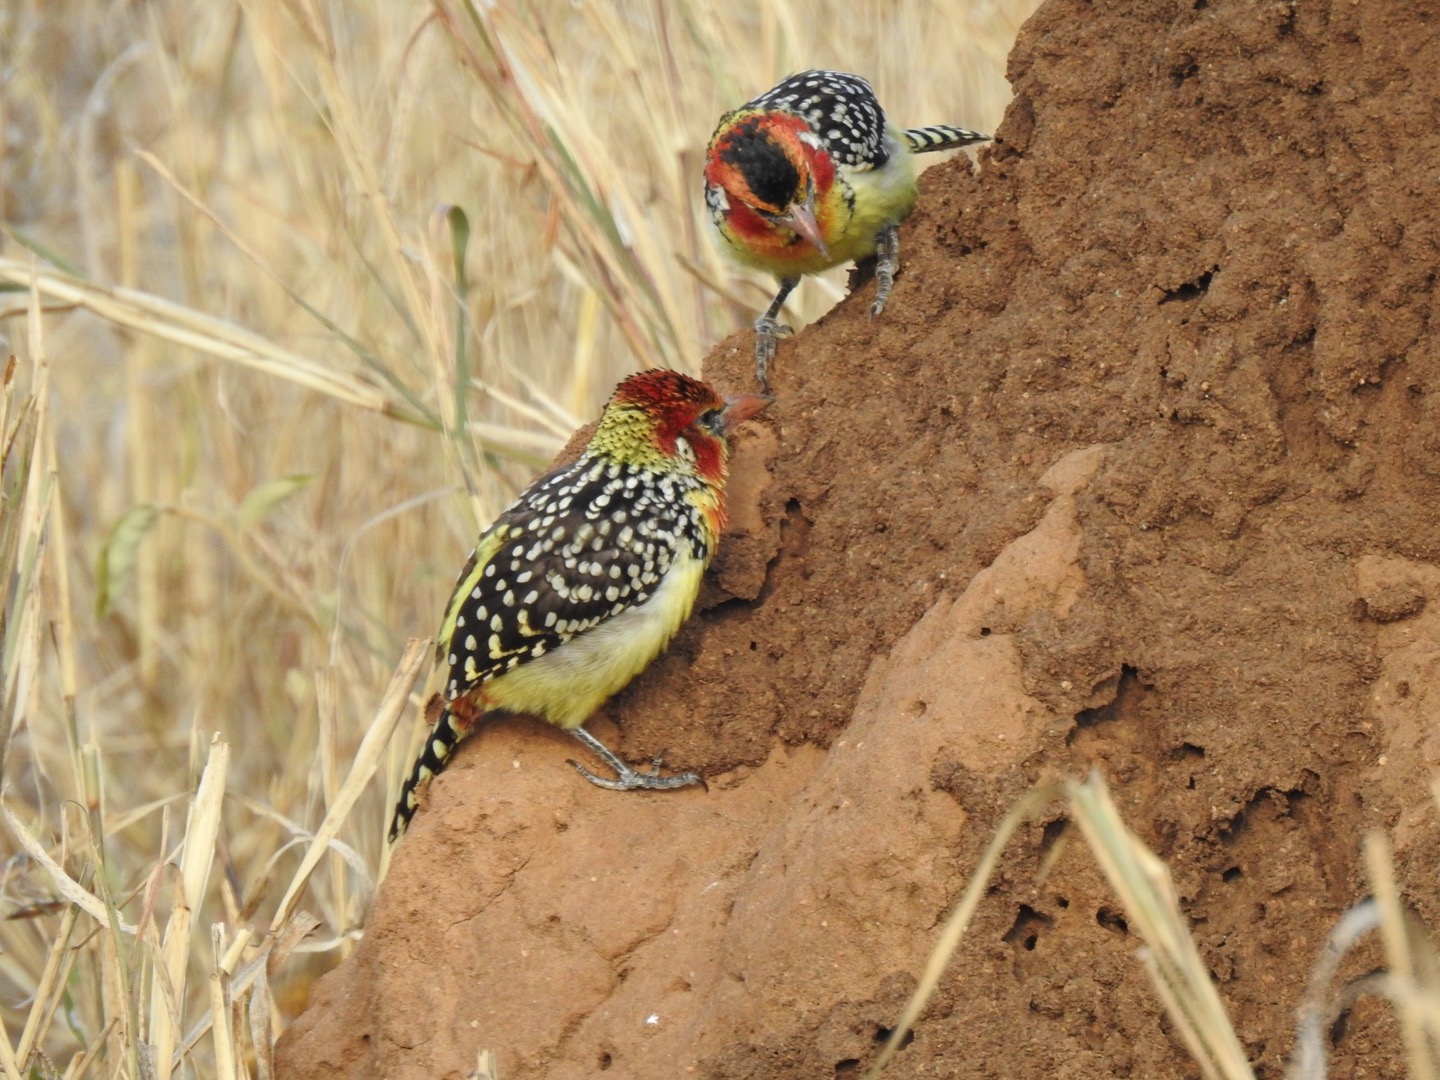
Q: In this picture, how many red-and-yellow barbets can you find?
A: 2